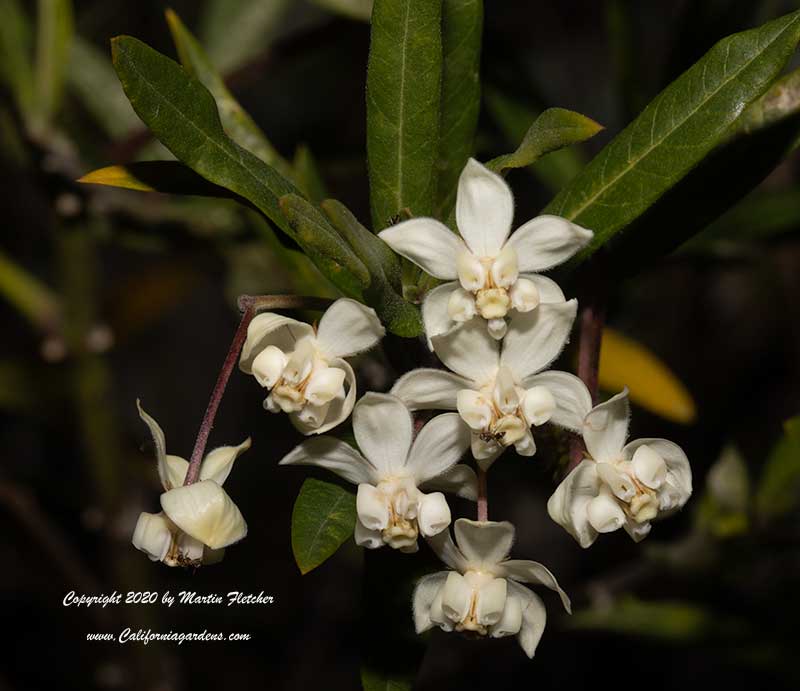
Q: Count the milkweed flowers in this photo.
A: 7